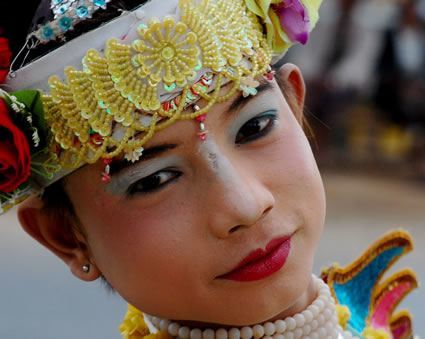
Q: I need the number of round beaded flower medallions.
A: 1